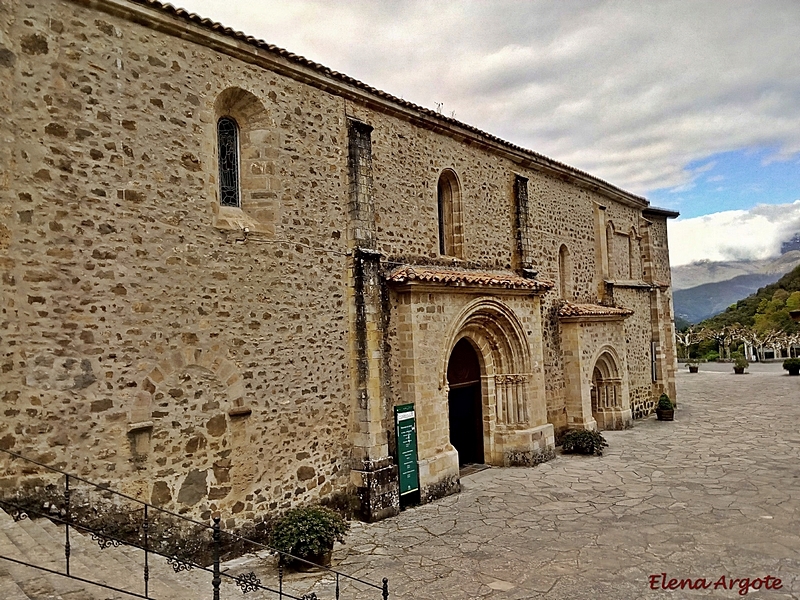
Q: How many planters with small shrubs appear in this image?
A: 6